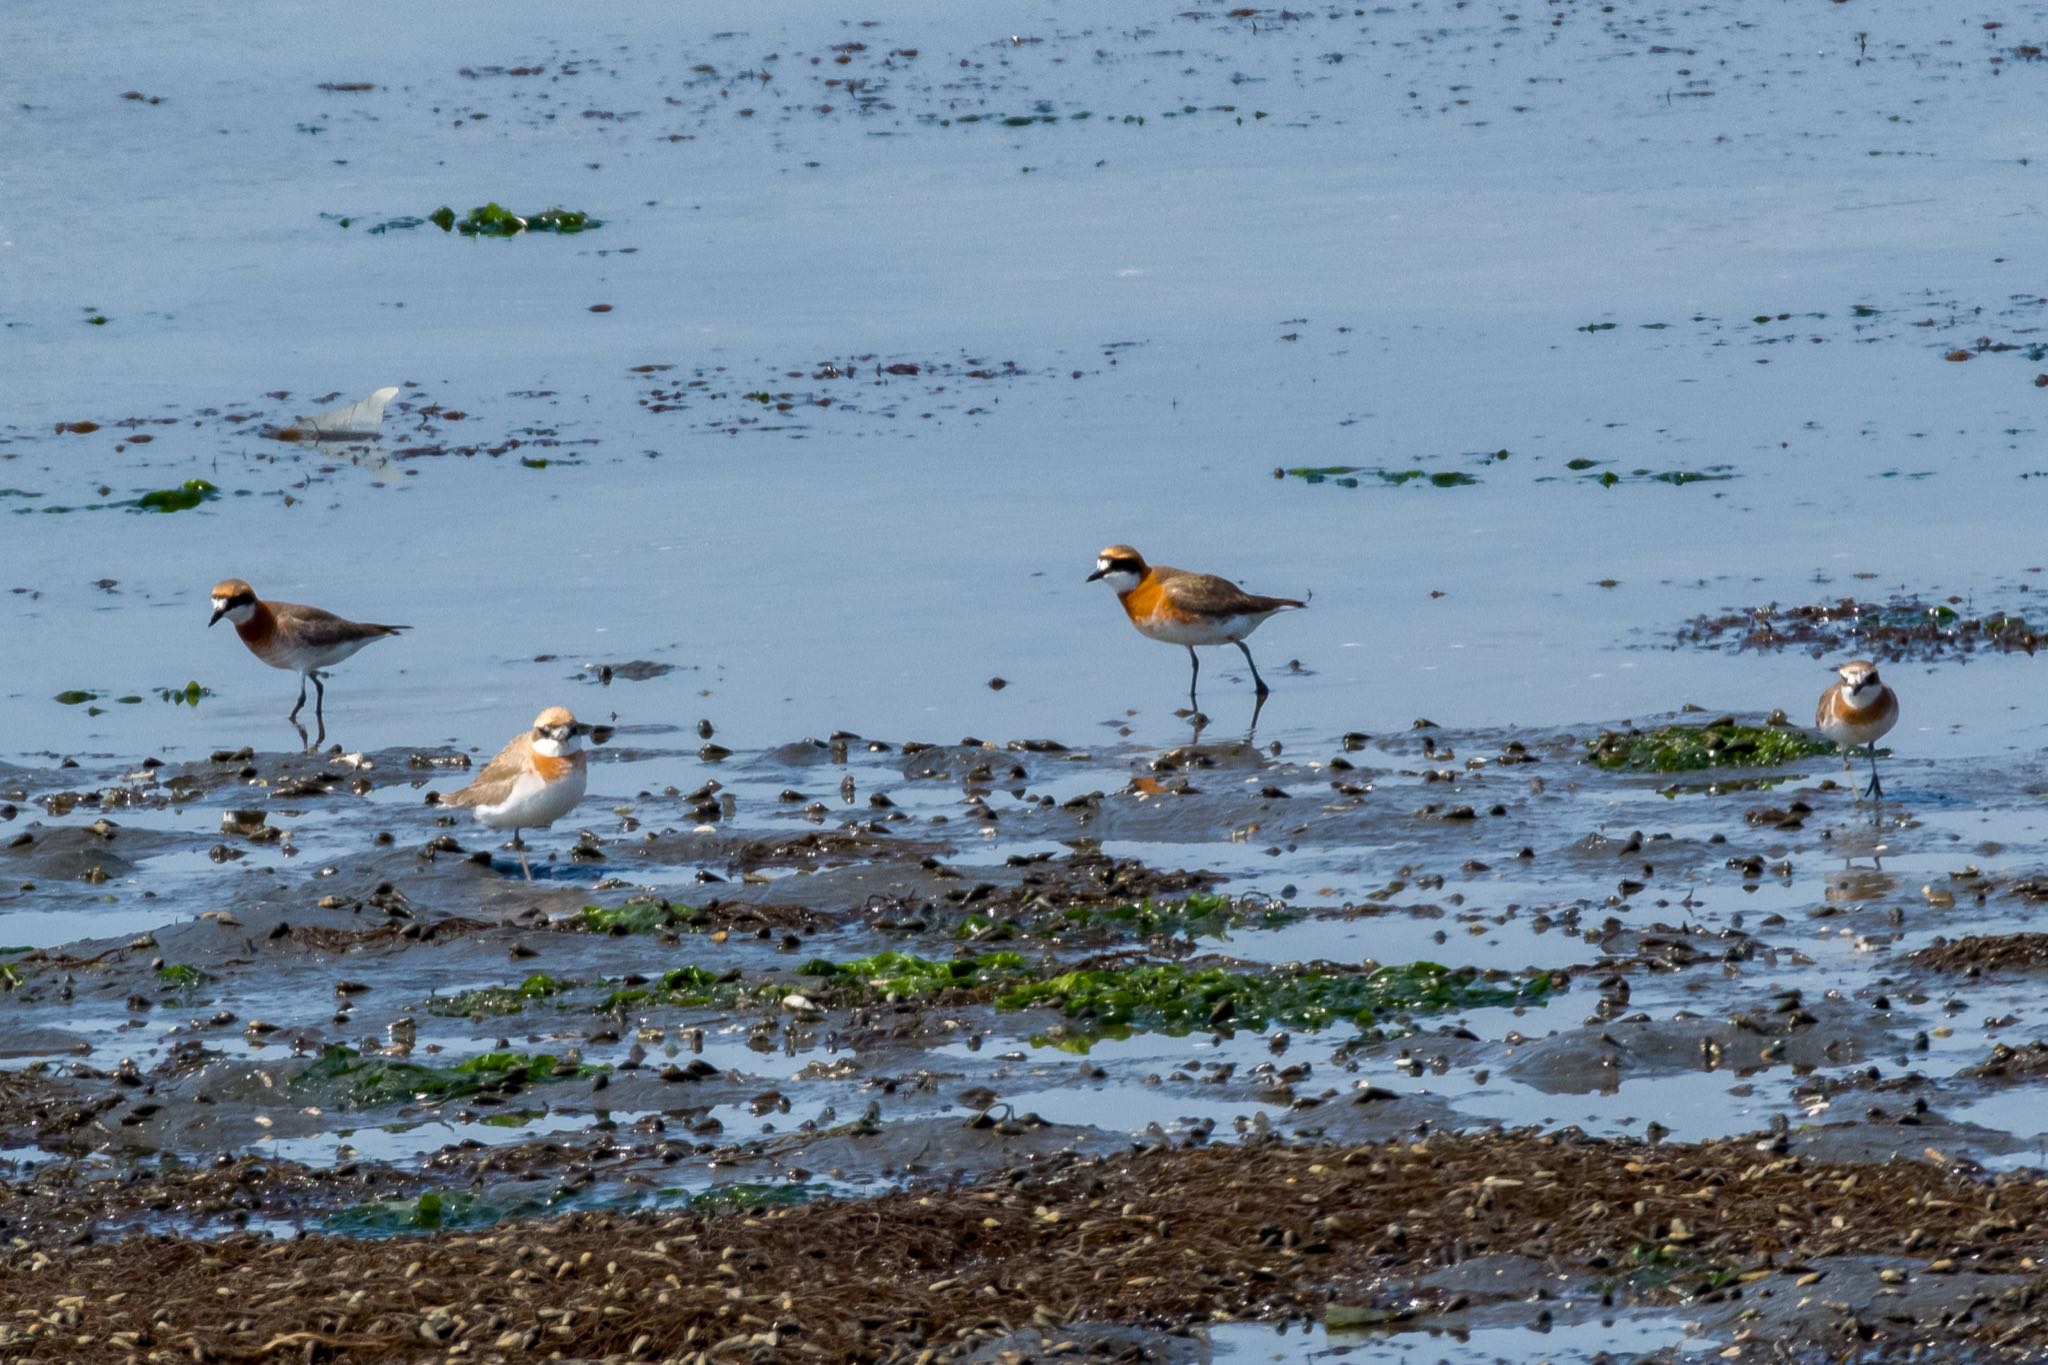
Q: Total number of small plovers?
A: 4